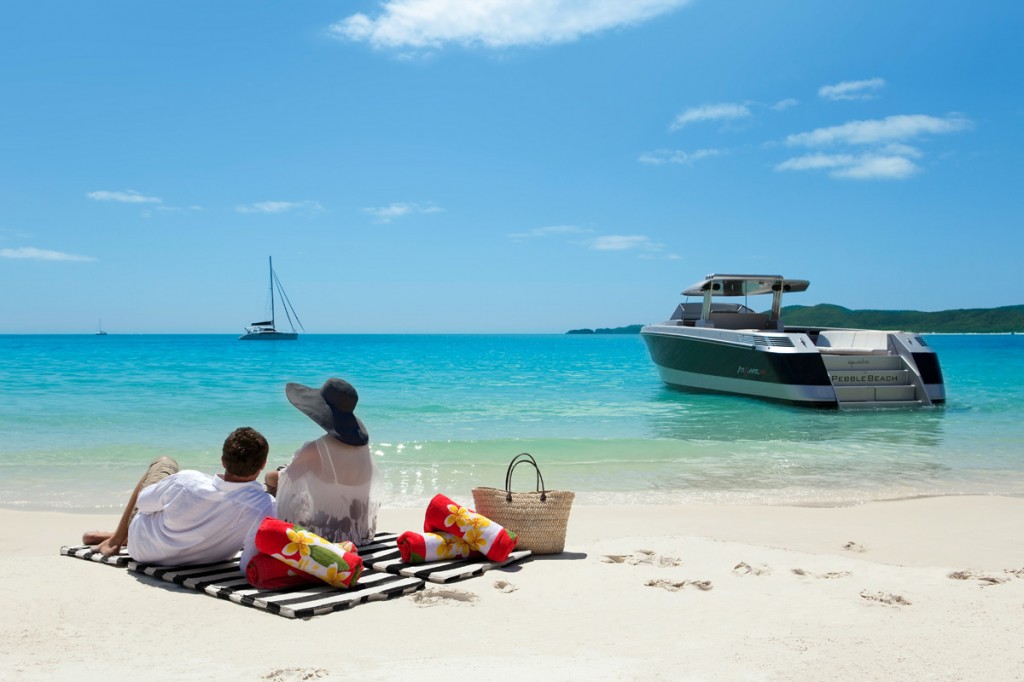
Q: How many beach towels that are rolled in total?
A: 4